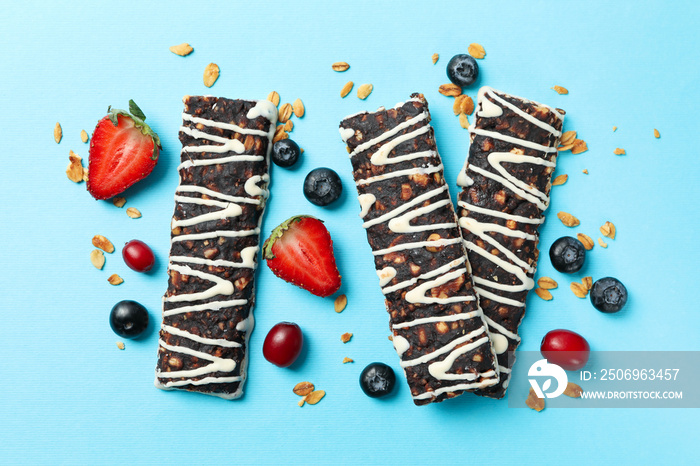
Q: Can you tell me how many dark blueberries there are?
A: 7